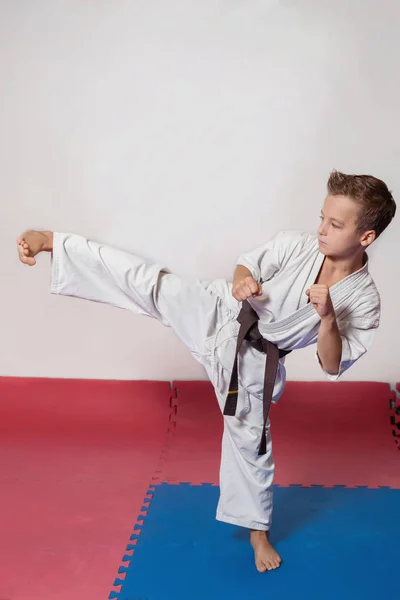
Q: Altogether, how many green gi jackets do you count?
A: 0